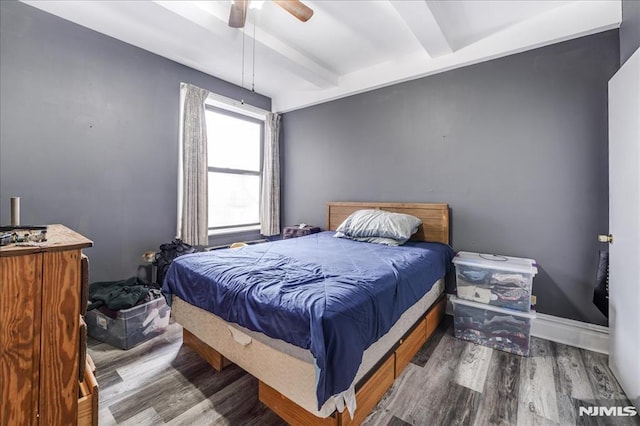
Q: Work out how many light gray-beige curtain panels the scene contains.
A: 2